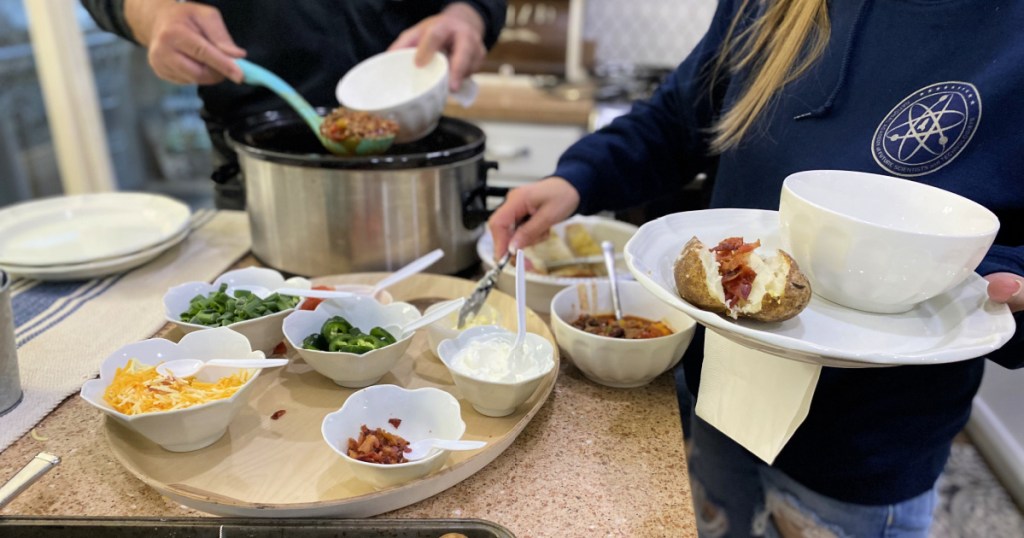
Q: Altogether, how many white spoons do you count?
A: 6